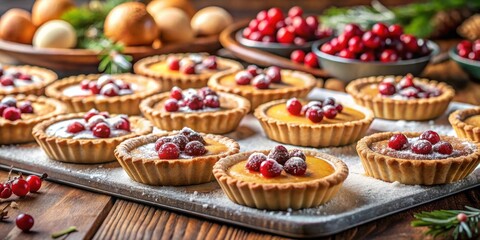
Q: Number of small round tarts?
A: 13